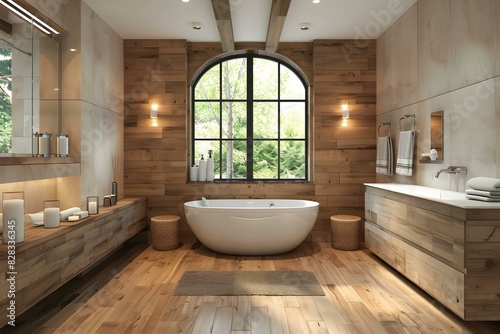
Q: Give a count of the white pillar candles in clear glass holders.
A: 3